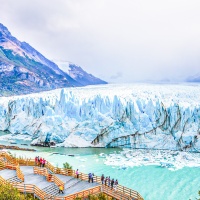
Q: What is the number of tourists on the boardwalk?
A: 13